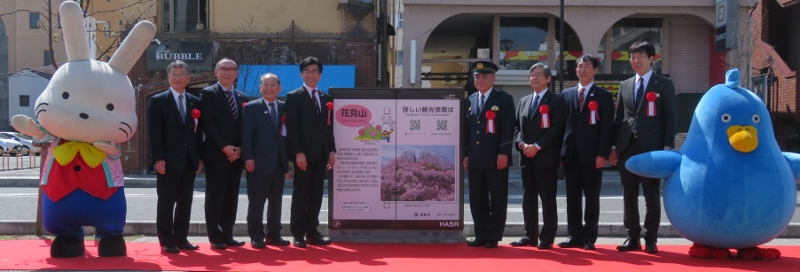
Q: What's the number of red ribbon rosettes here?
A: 8